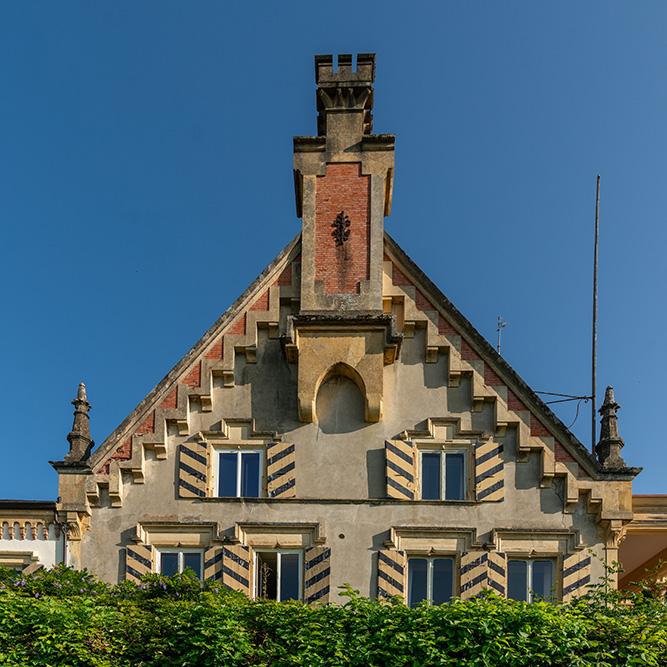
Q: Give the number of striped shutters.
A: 12